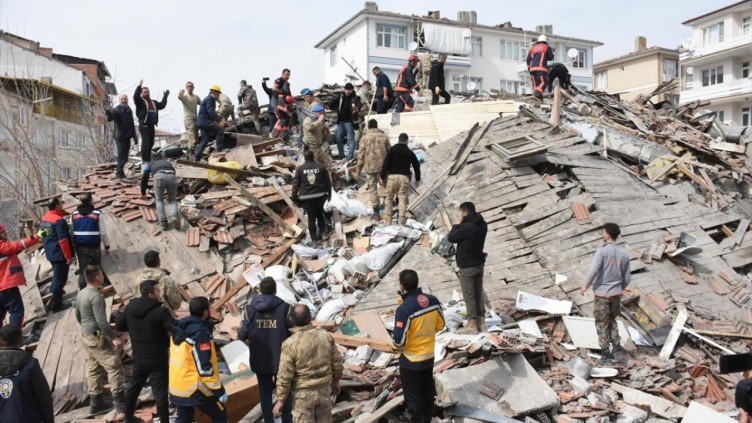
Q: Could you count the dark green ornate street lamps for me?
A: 0